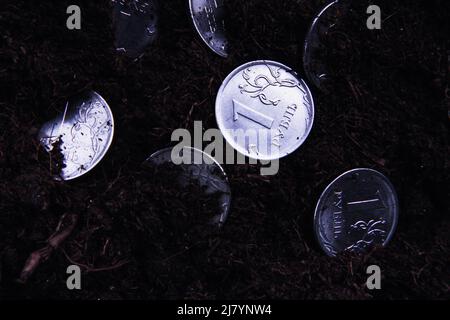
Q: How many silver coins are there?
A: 7